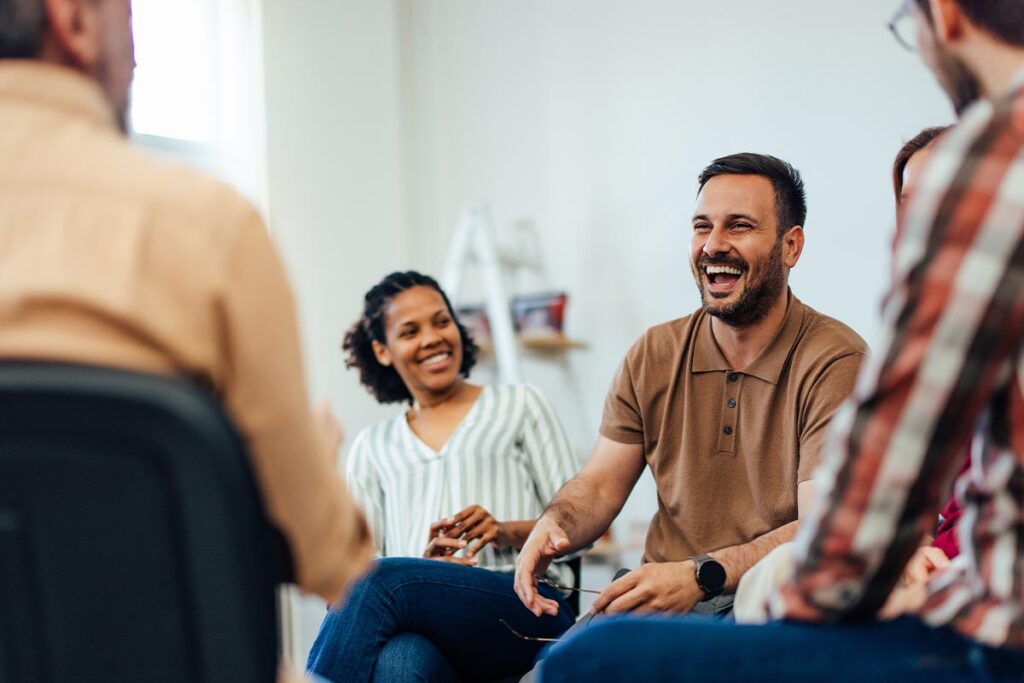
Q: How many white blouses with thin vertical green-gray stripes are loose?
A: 1